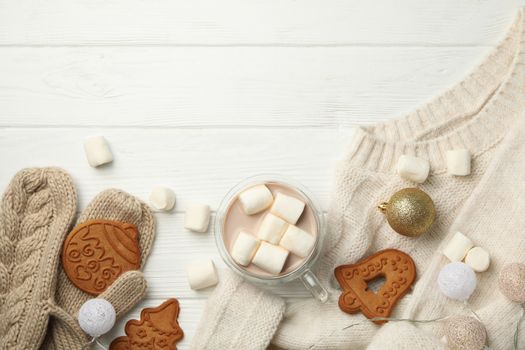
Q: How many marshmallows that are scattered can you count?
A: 8